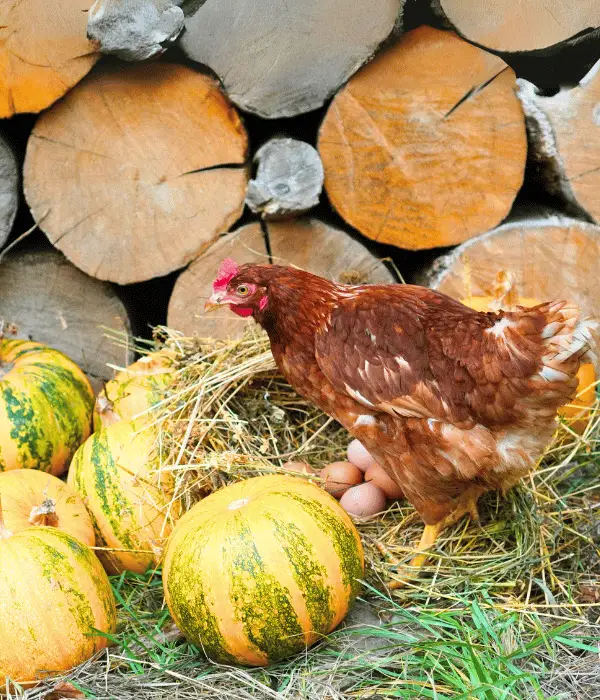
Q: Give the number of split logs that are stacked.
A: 12